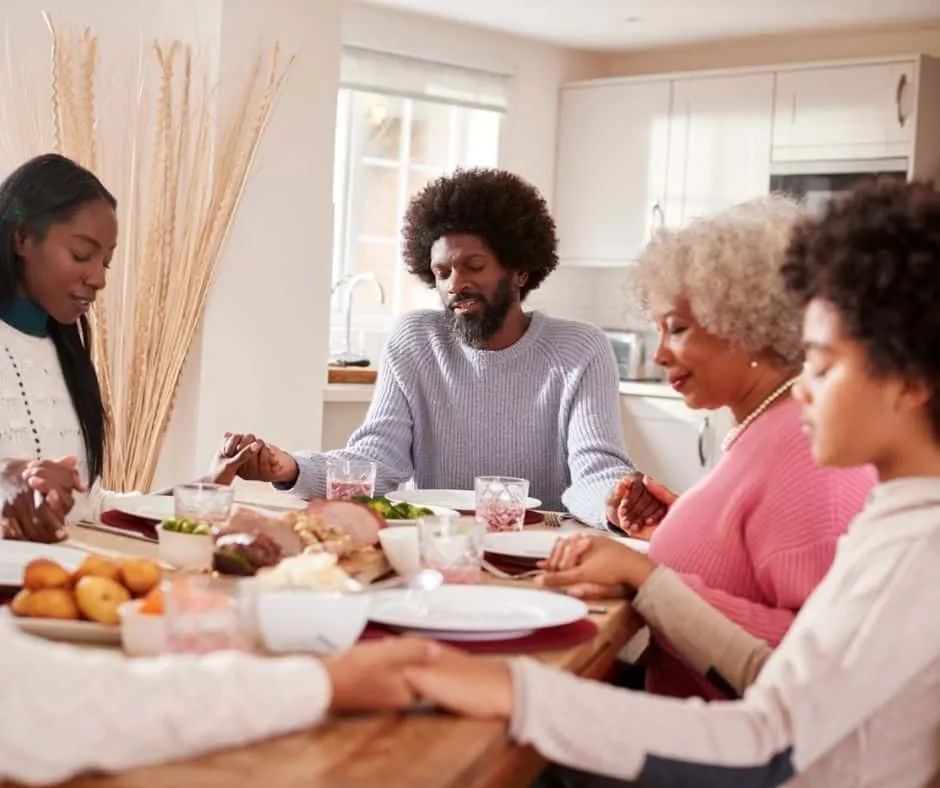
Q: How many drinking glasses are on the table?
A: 5